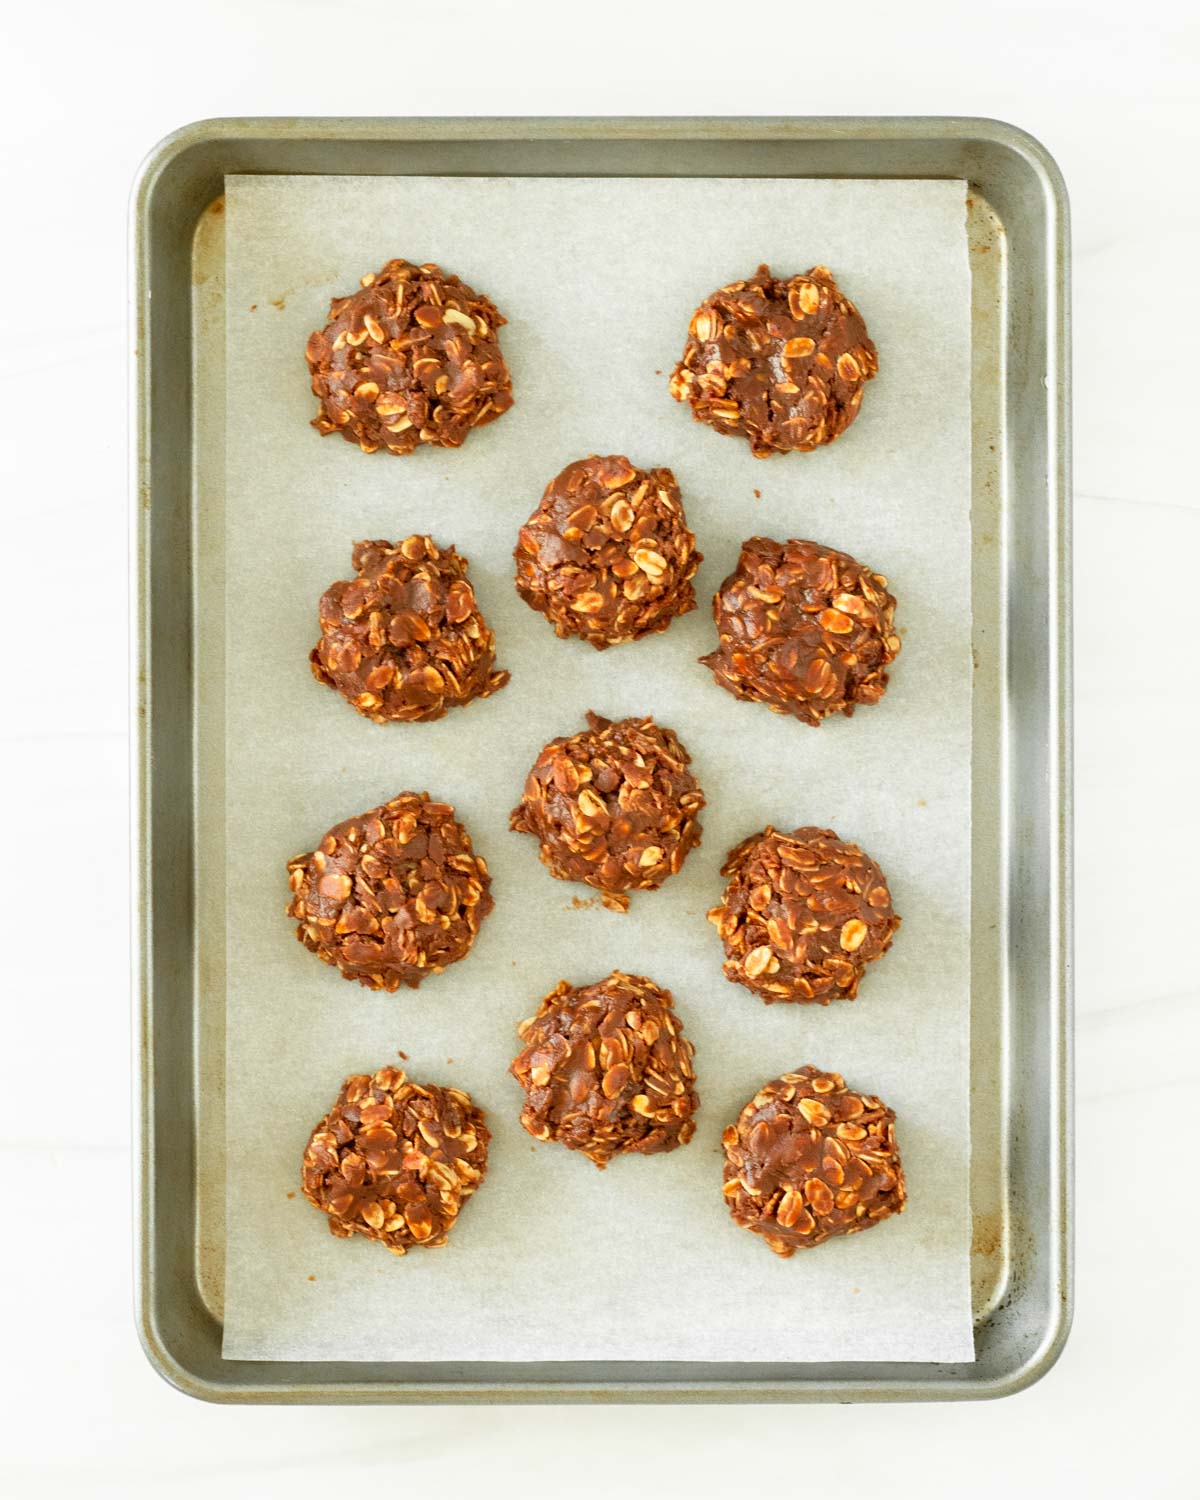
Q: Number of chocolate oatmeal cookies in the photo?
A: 11